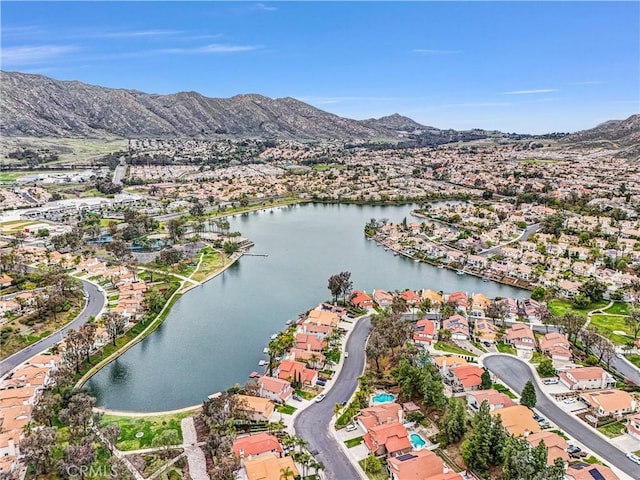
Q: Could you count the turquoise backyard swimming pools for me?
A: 2